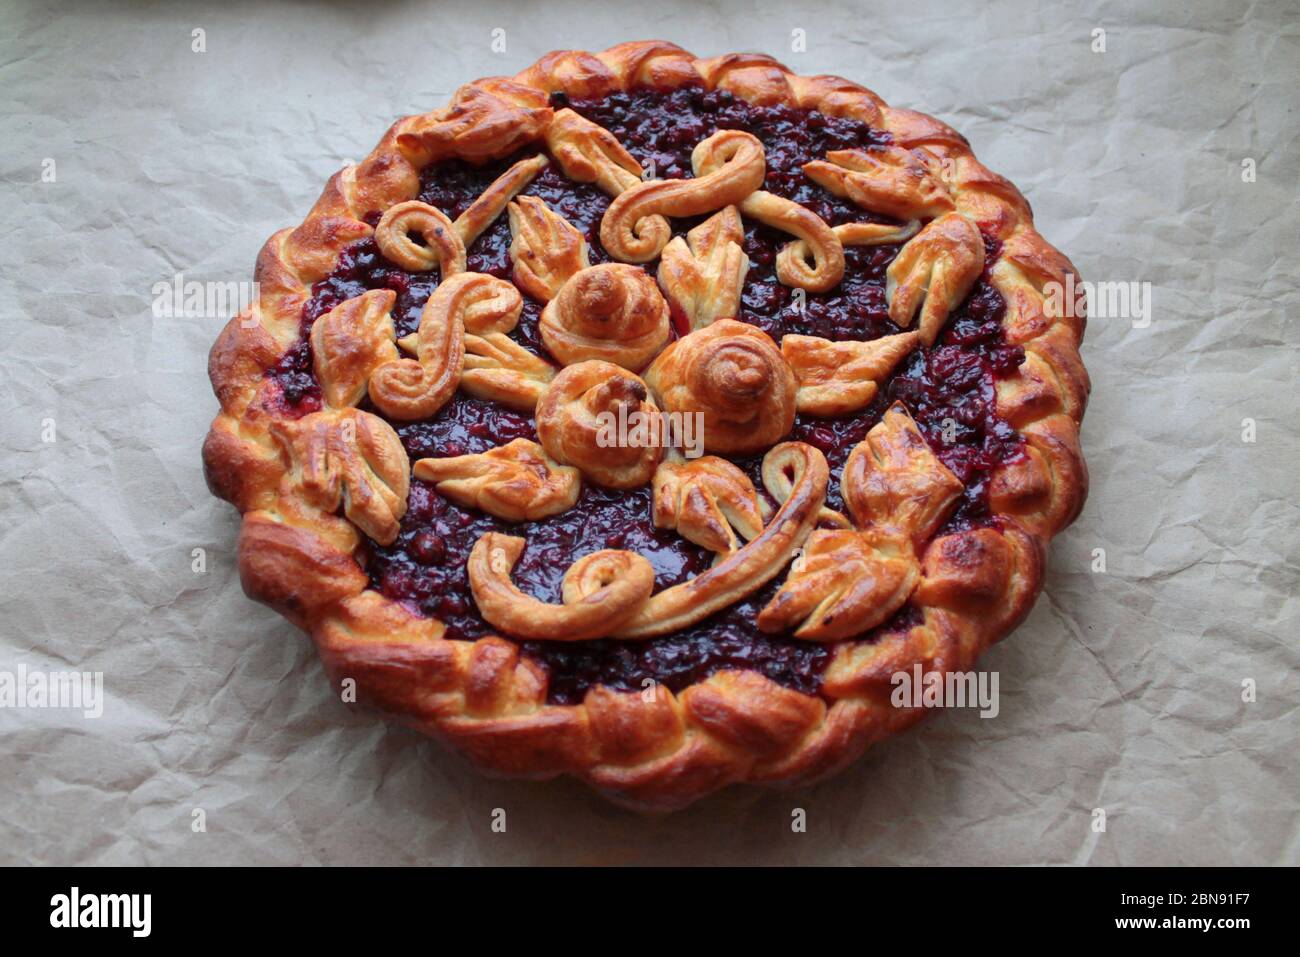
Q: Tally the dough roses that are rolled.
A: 3